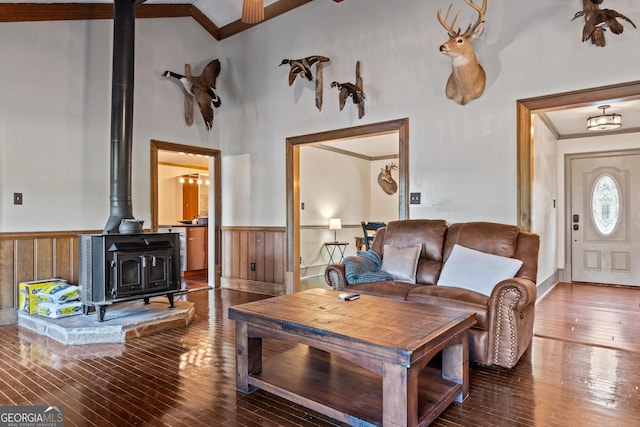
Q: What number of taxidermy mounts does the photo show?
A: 6